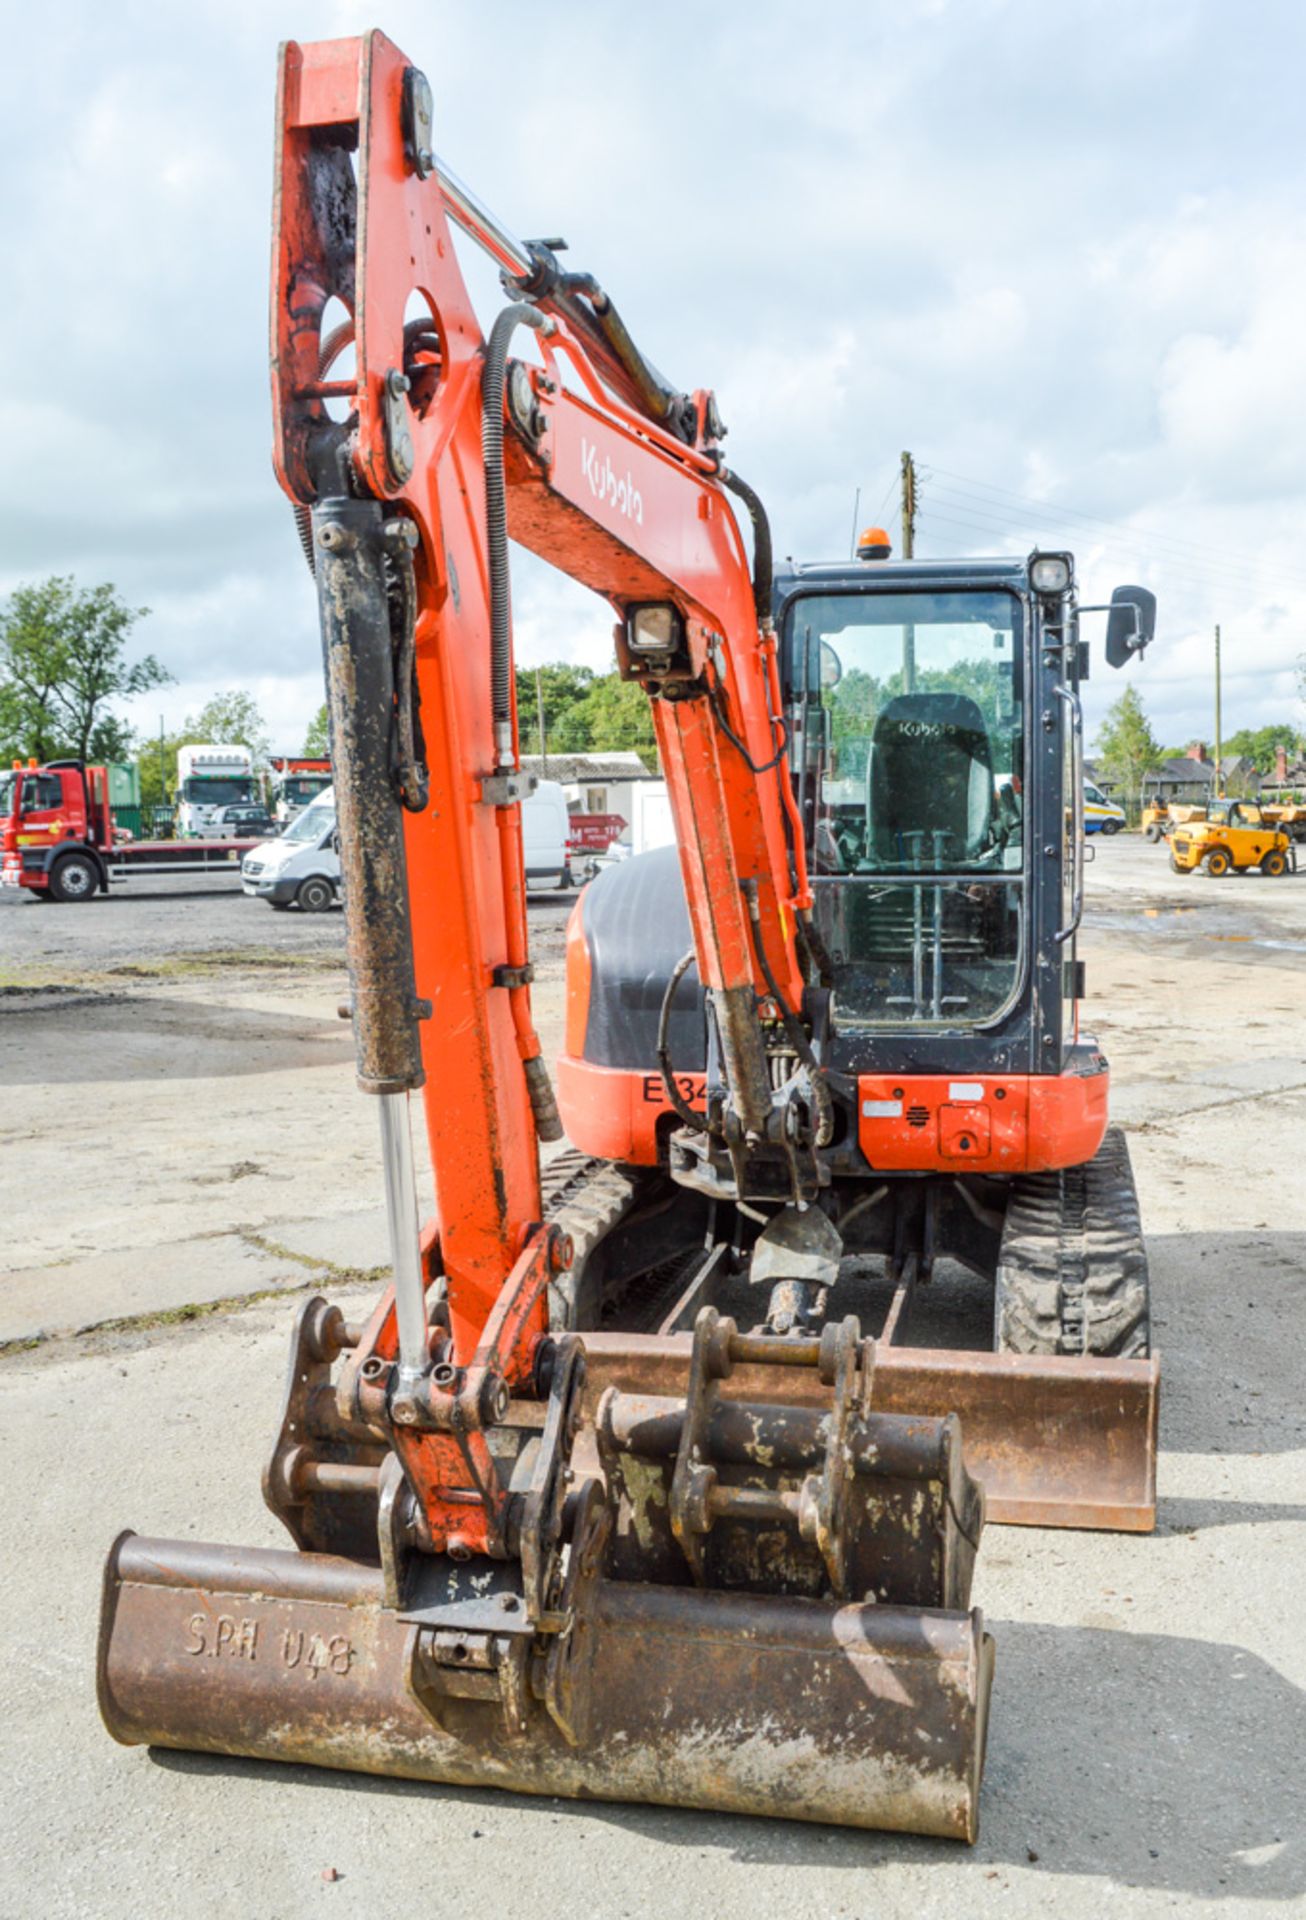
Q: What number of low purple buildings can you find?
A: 0